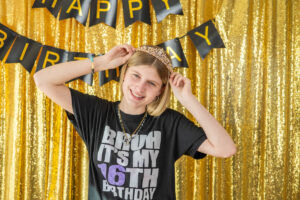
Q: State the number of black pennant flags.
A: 12